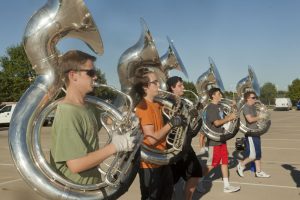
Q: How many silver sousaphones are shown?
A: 5